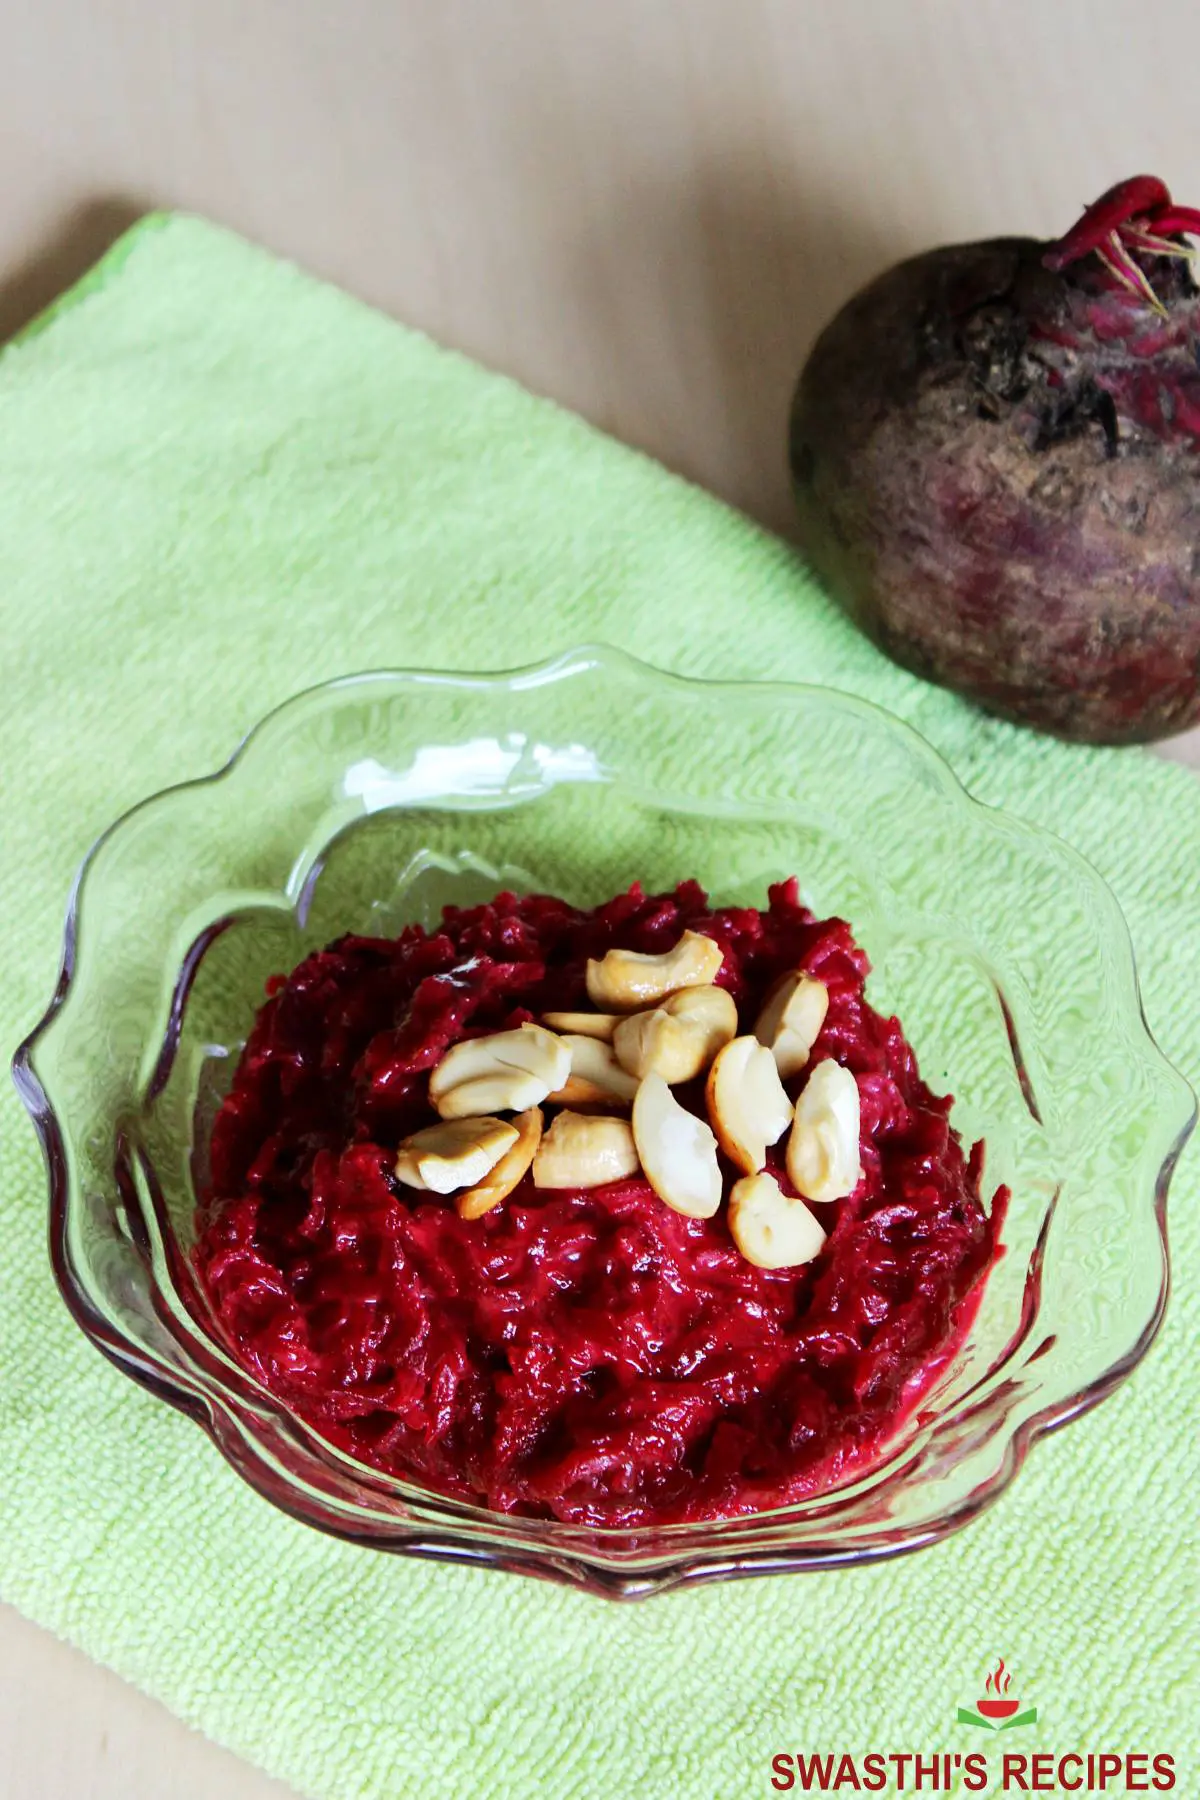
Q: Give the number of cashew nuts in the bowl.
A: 13